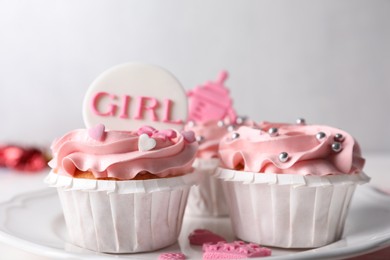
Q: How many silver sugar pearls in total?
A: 12